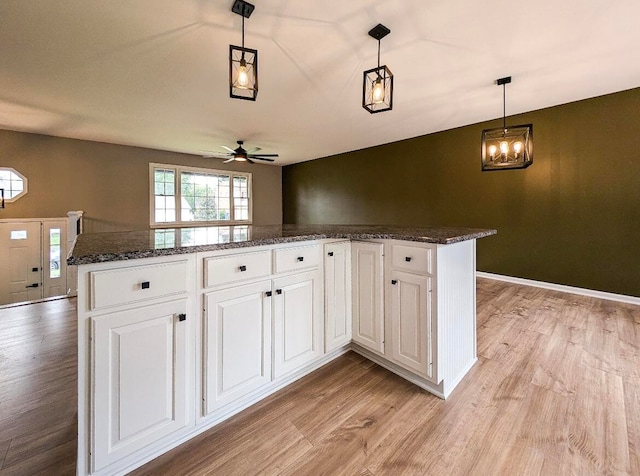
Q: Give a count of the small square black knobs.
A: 9